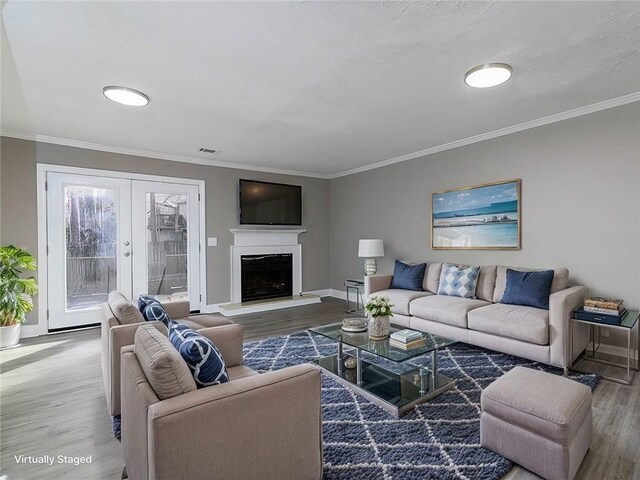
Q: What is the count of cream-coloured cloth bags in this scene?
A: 0